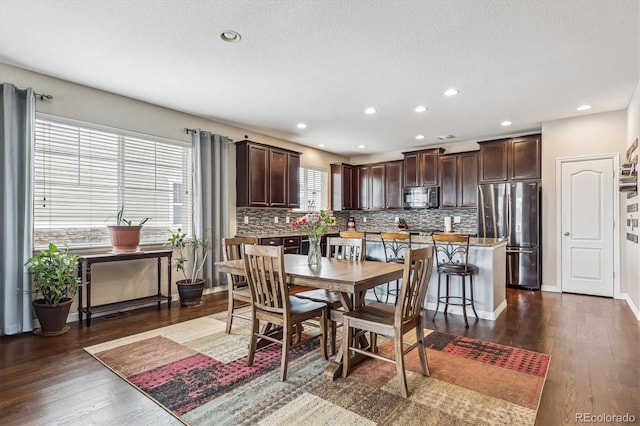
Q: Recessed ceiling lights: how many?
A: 10